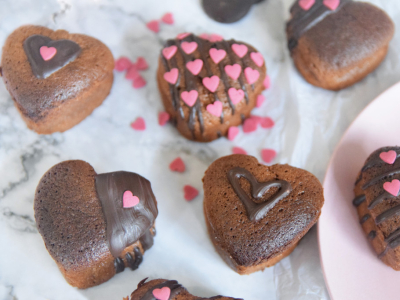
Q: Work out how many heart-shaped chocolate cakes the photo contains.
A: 7